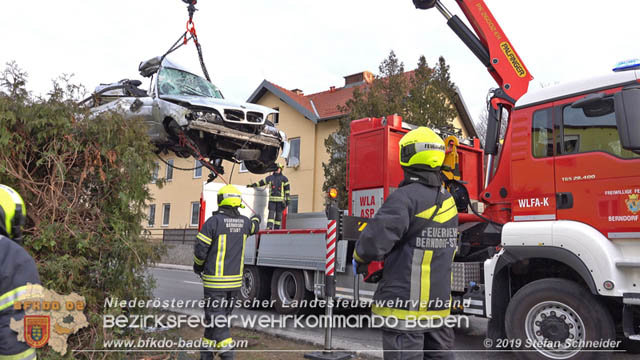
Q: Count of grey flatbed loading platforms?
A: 1